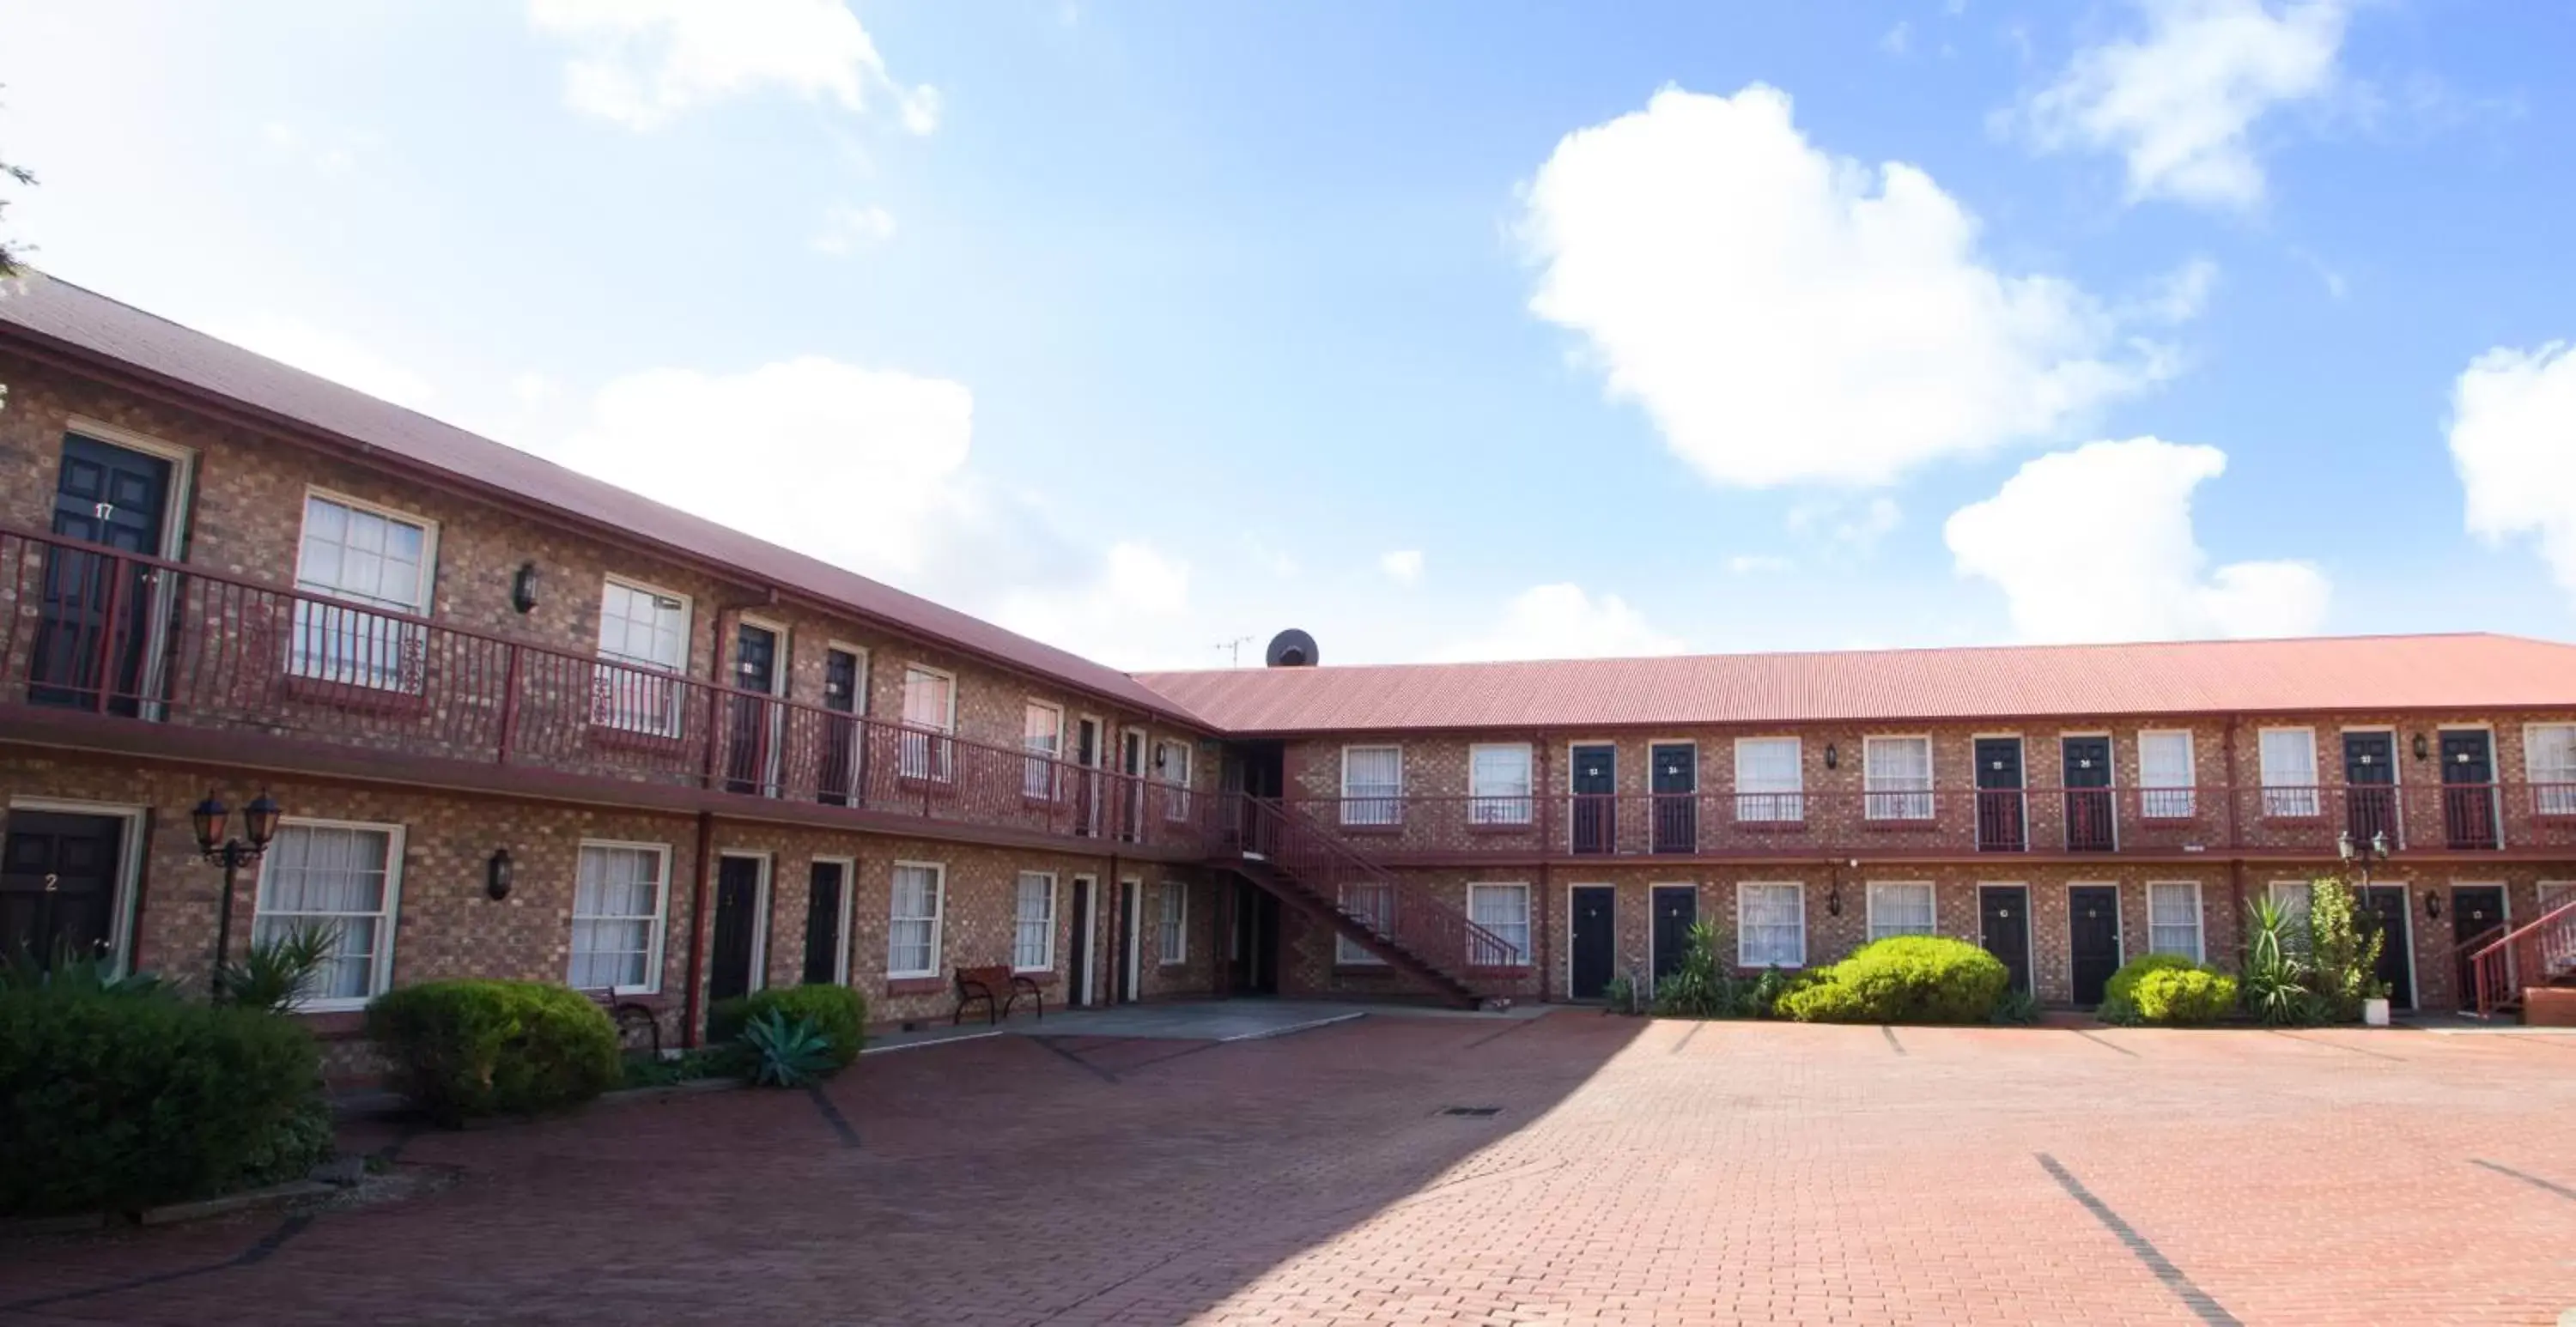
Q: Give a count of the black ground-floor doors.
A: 11